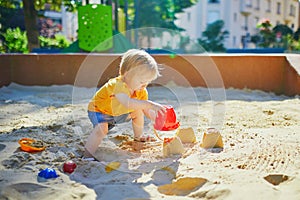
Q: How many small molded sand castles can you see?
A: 3